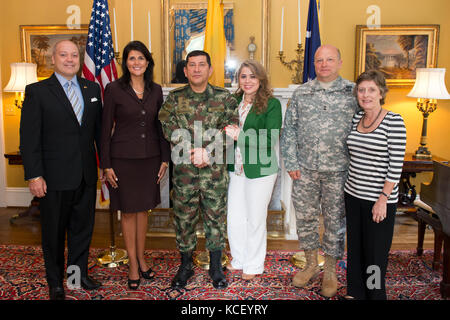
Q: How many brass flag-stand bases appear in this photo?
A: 3